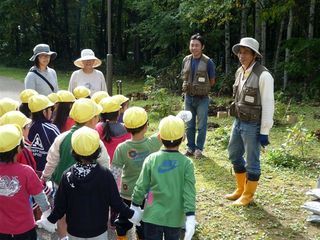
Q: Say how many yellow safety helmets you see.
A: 15